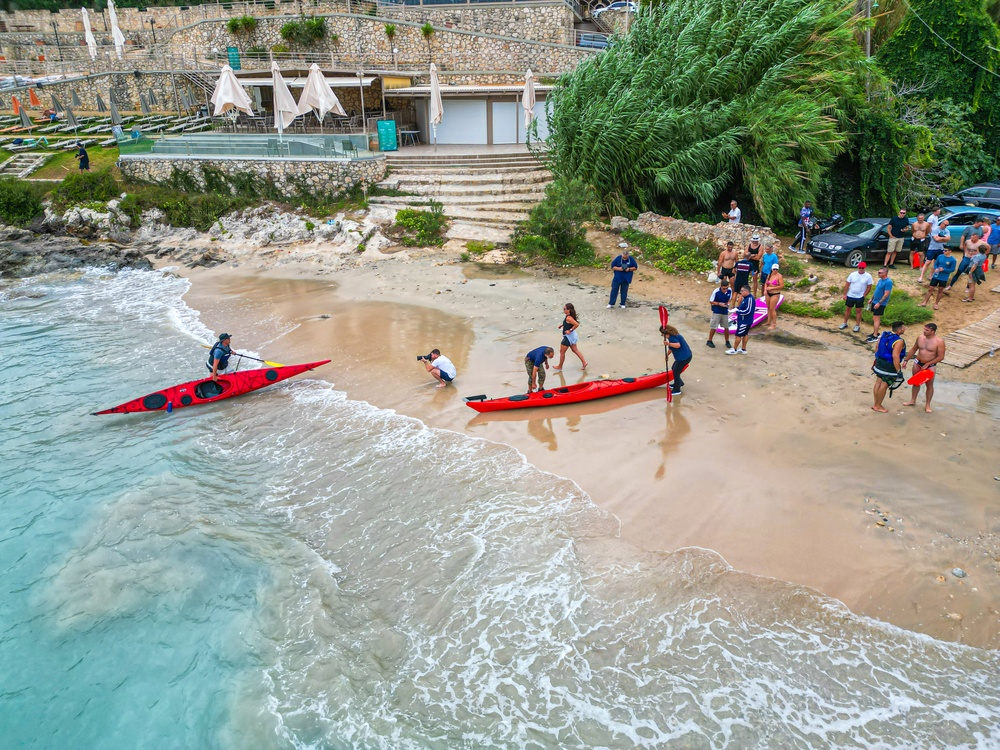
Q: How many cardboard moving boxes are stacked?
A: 0